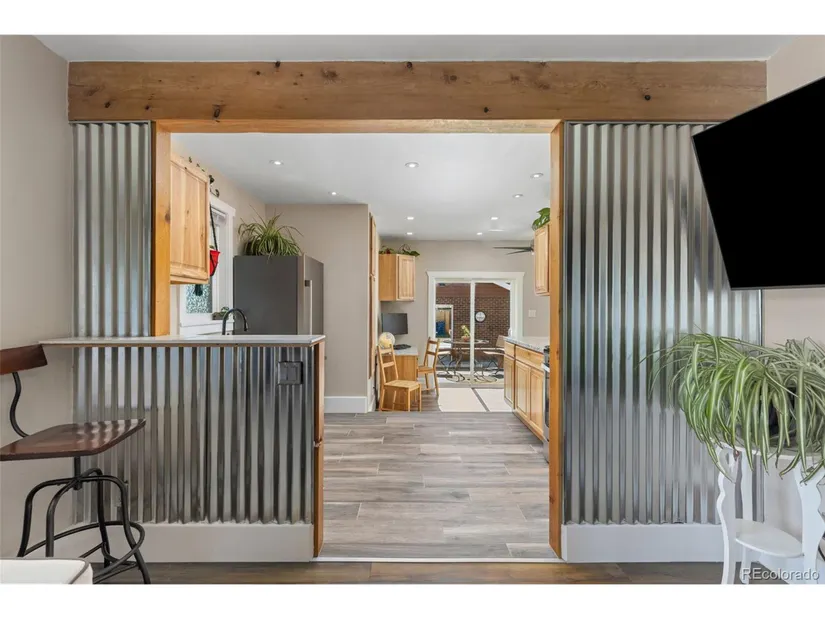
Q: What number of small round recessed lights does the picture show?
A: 9